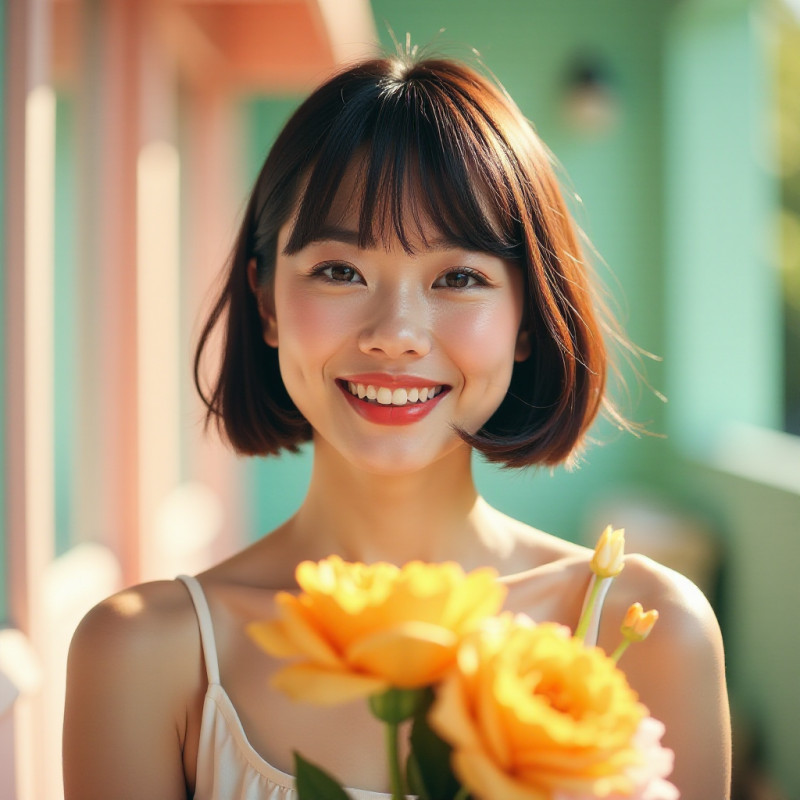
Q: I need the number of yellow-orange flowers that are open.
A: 2